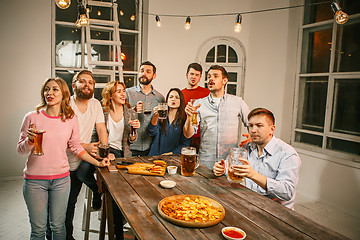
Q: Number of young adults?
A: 8